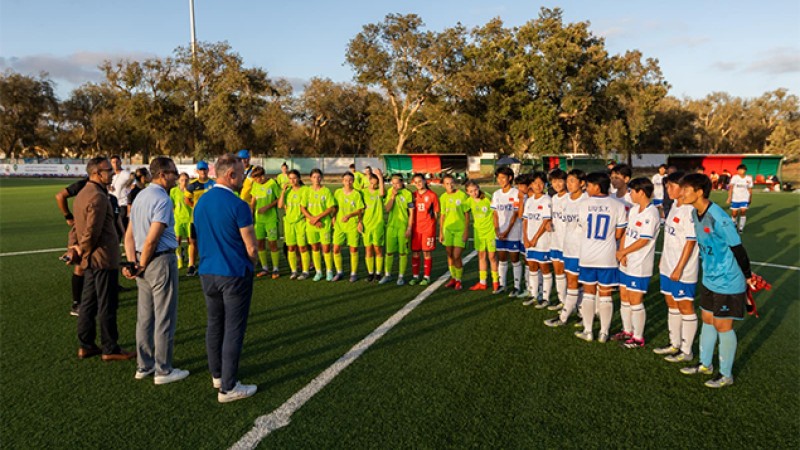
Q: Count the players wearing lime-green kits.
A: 12